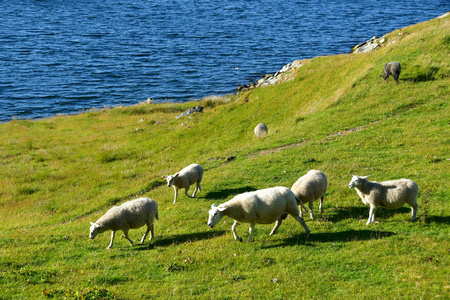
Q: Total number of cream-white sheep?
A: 6